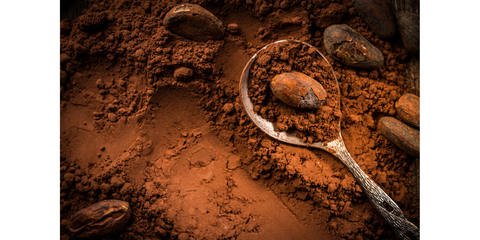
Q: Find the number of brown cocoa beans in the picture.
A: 8